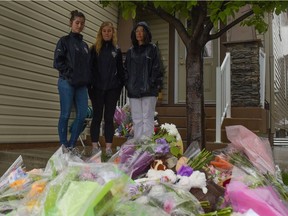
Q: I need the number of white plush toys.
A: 2